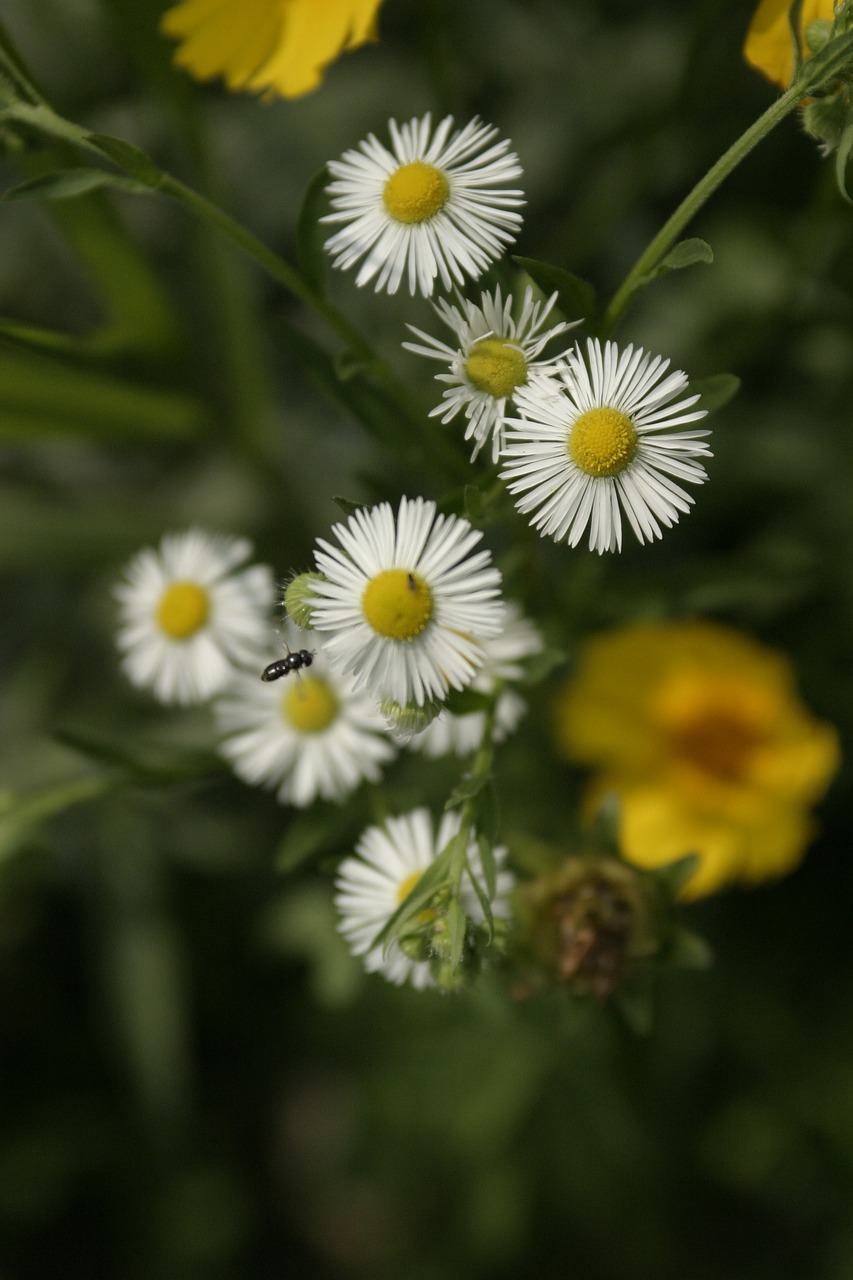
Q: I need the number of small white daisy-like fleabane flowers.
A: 8